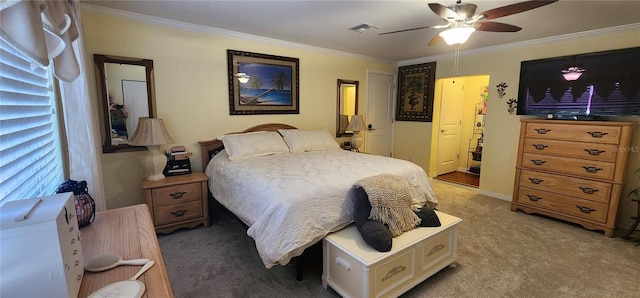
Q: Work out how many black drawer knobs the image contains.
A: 12